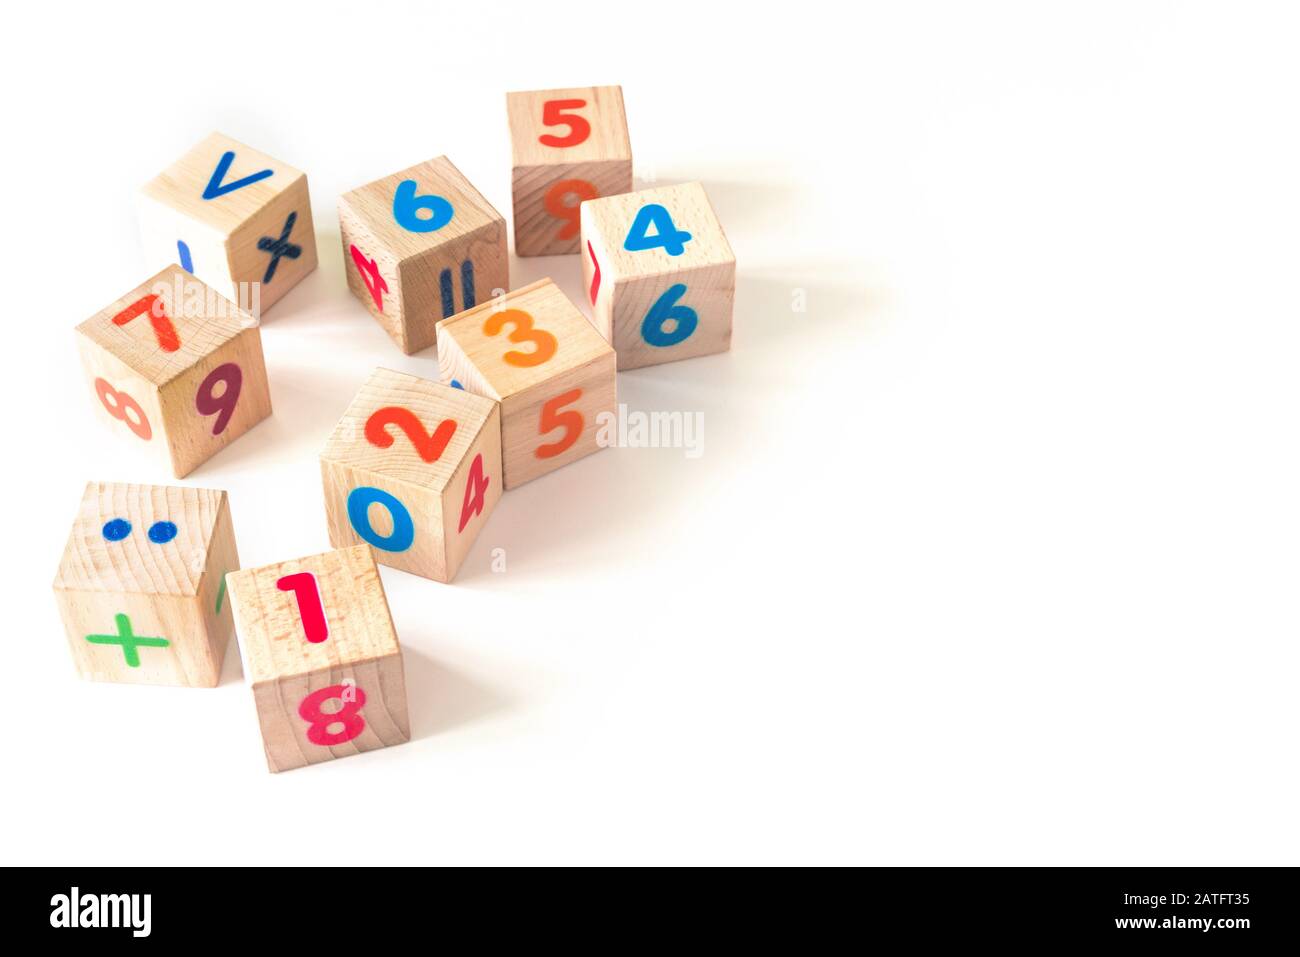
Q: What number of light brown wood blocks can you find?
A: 9